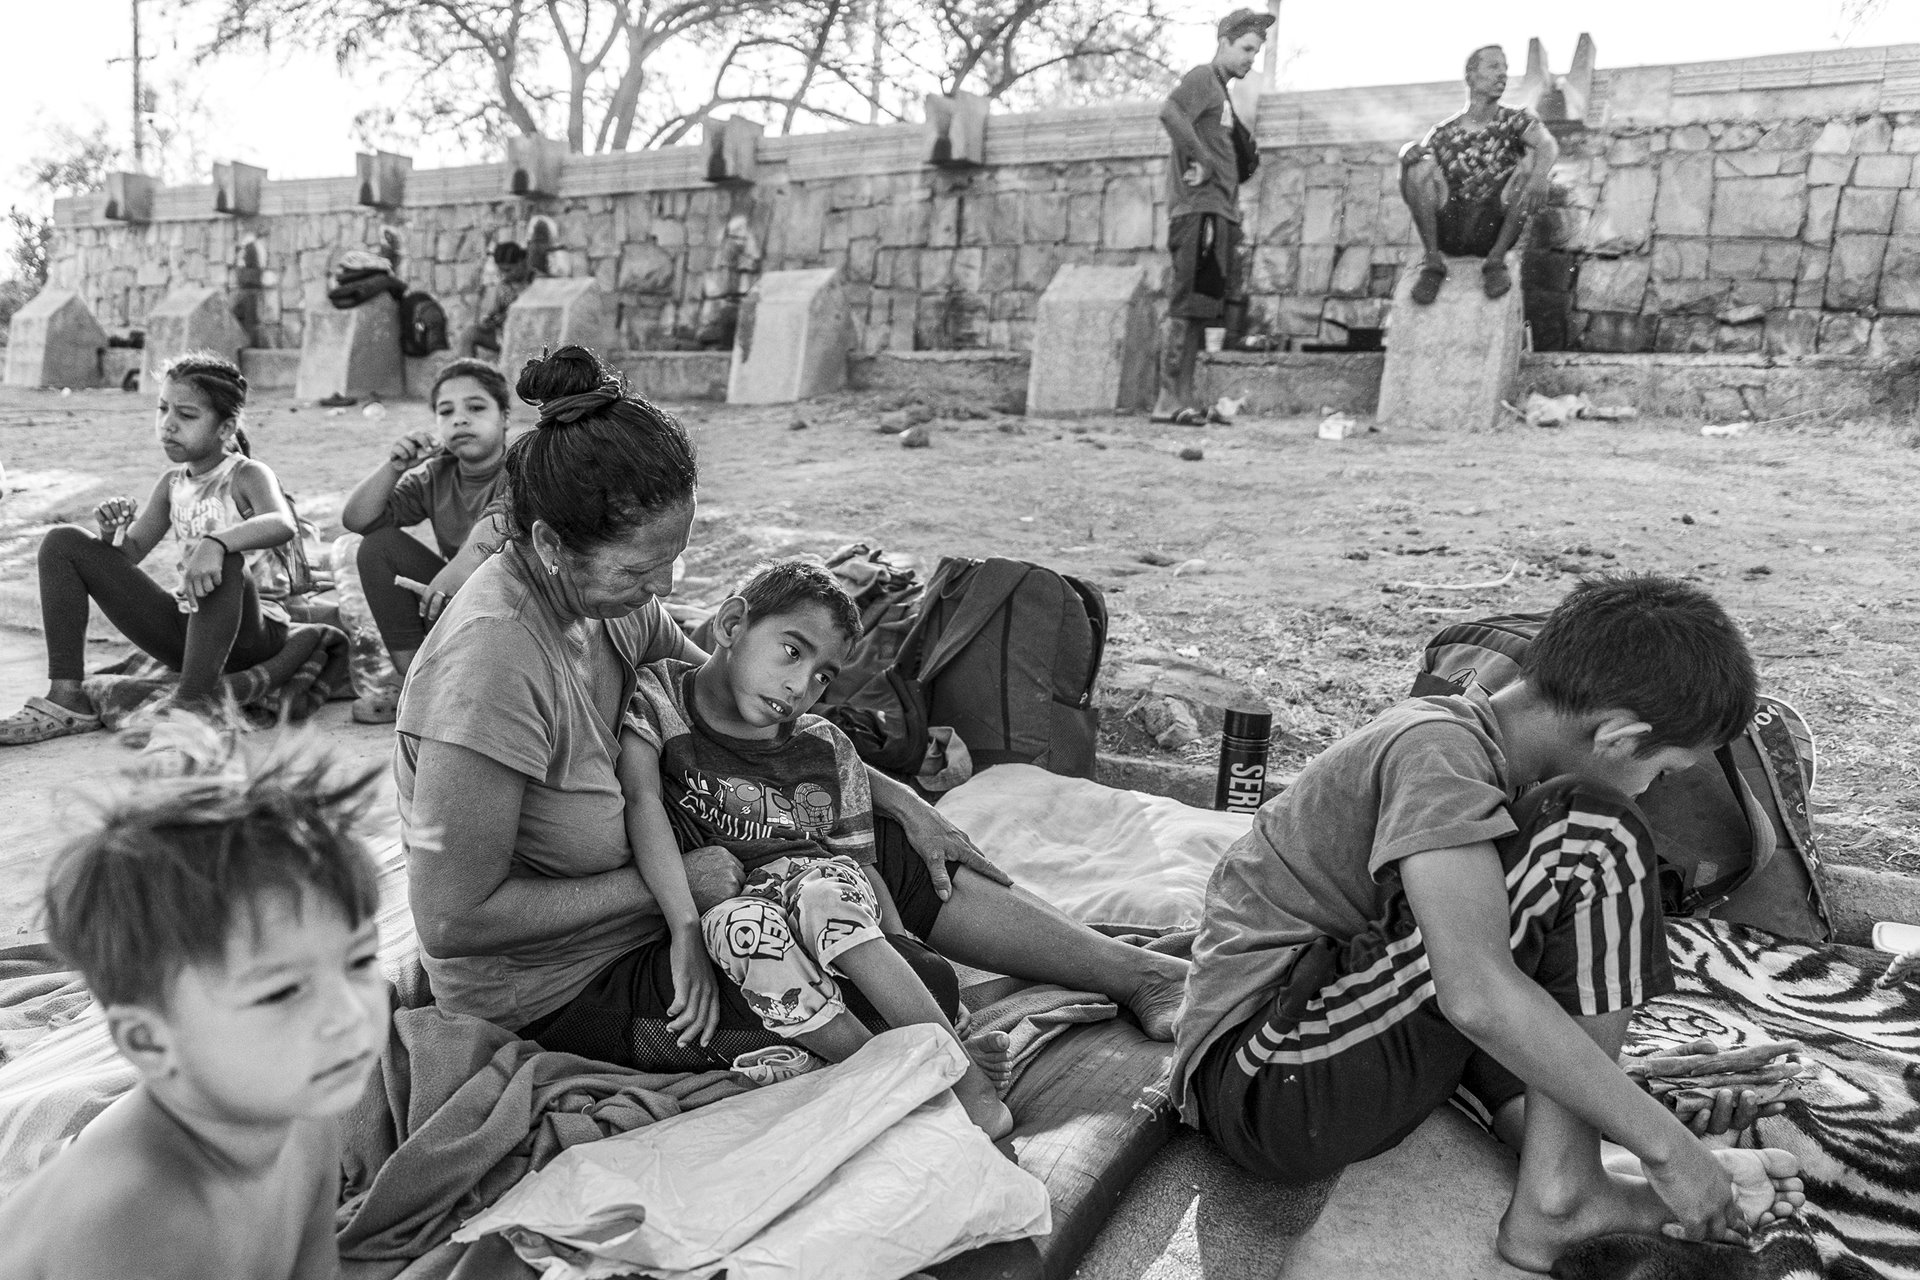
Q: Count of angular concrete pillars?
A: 7